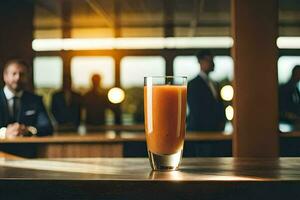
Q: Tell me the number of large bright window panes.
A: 5